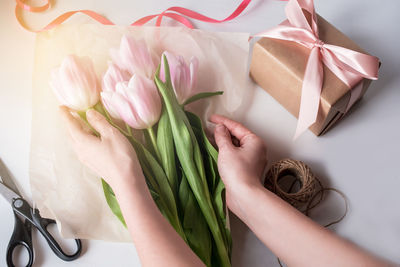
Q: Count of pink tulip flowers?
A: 5